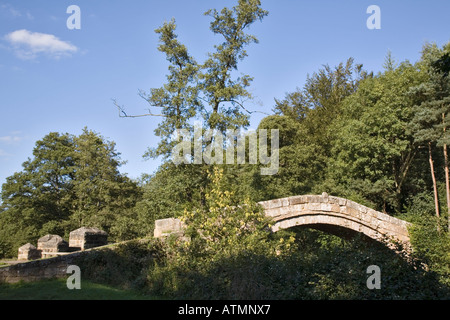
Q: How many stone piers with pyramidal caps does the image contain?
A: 3